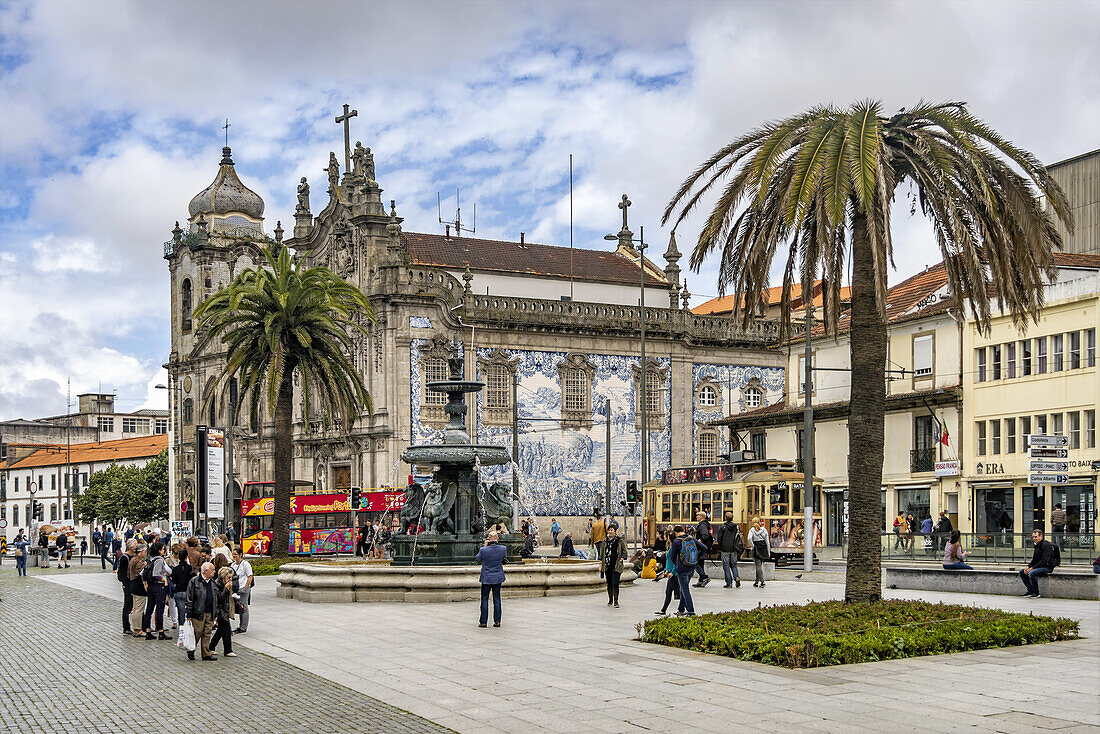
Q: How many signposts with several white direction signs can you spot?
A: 1